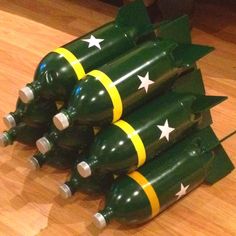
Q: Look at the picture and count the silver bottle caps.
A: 9